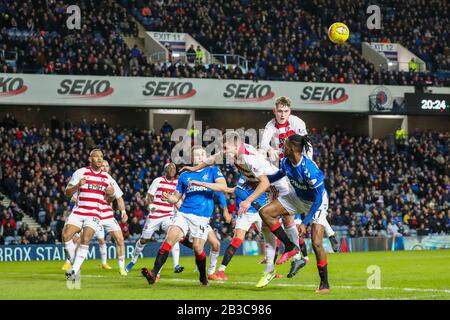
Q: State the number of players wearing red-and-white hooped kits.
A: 5